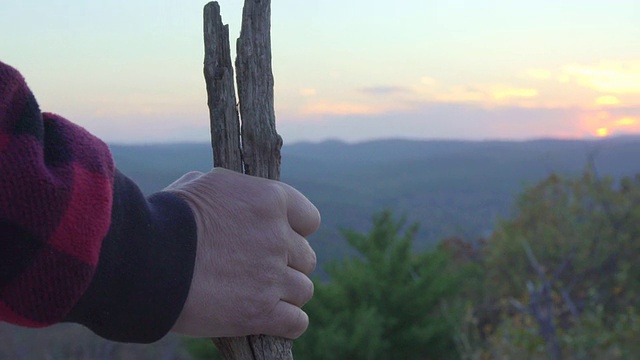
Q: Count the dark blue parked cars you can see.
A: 0